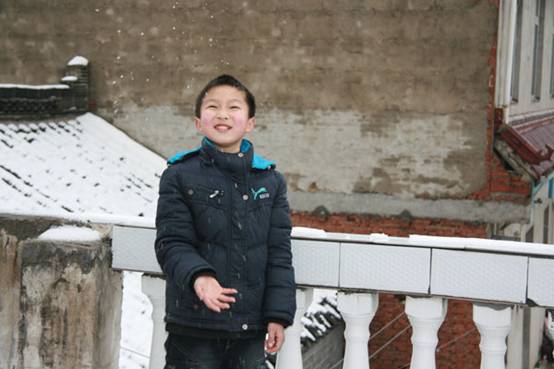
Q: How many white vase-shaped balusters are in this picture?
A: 5